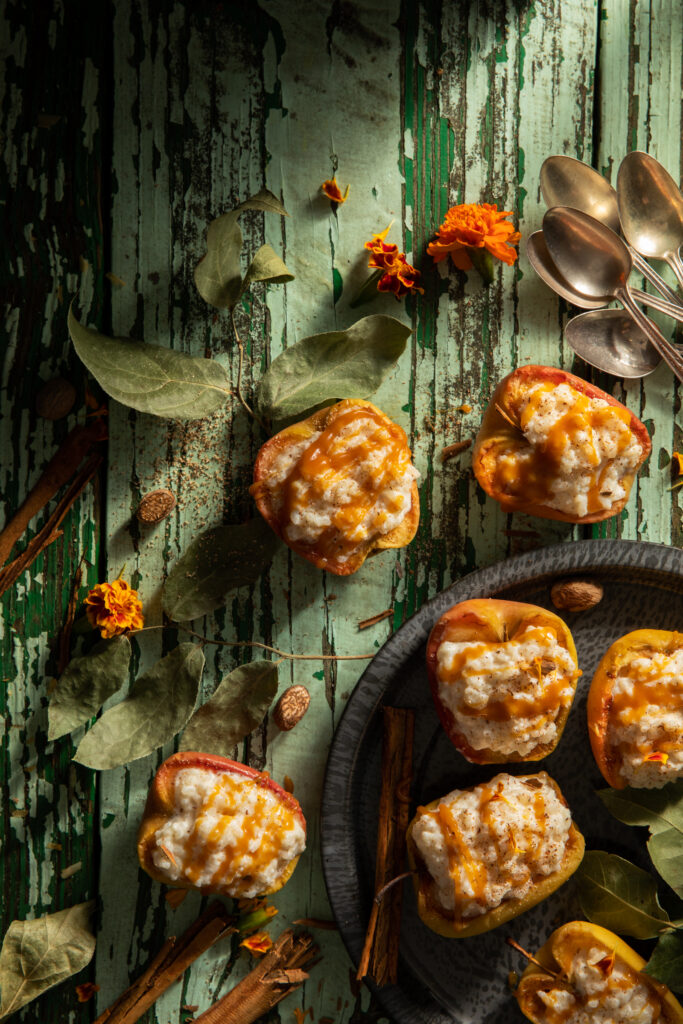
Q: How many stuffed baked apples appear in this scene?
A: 7